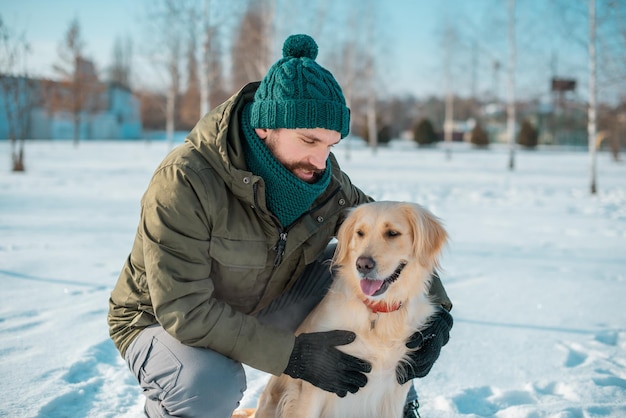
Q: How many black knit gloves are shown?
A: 2